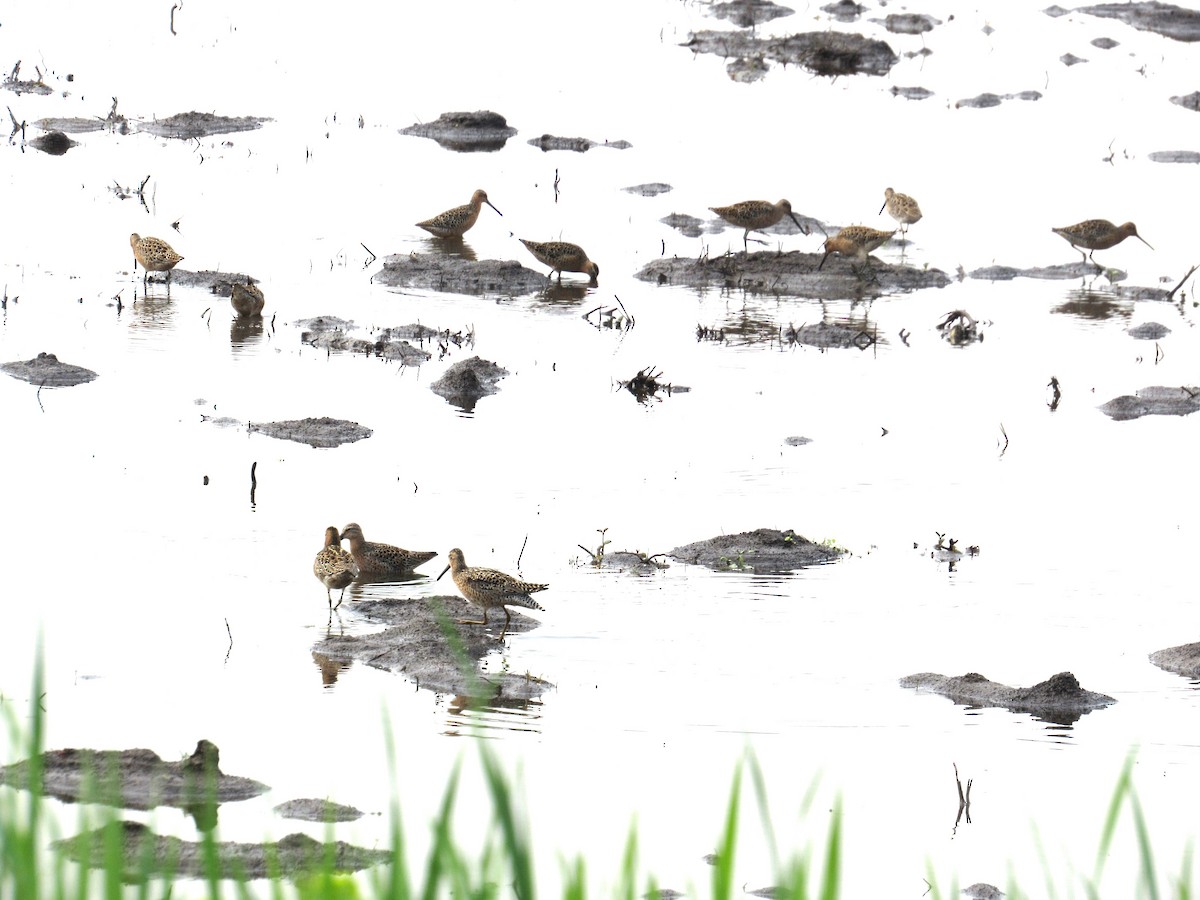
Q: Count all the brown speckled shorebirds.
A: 11